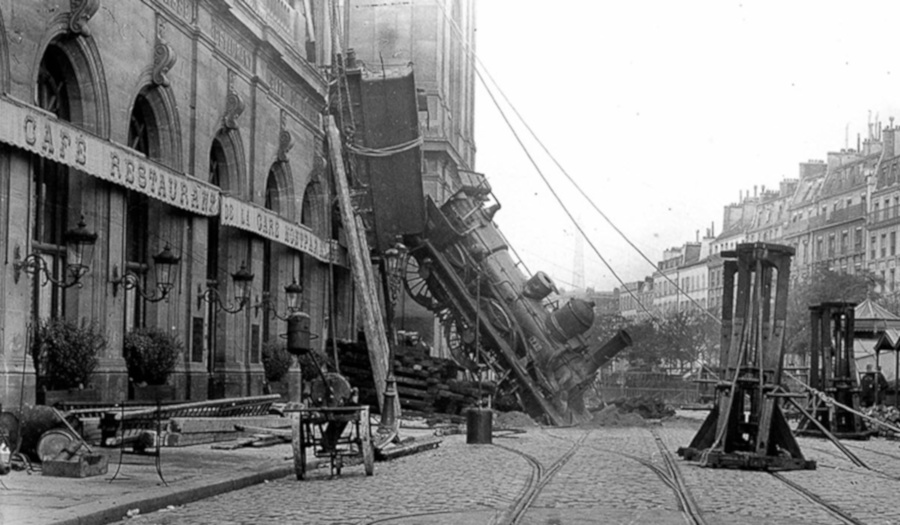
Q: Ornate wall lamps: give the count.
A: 4